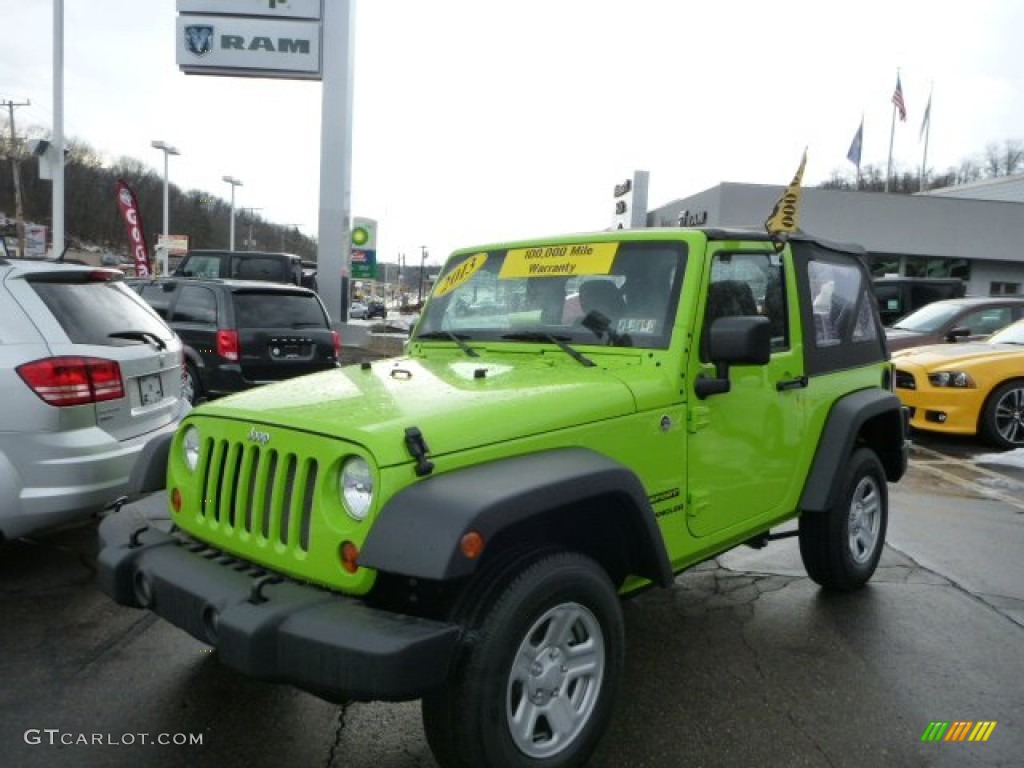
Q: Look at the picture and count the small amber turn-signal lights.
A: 3